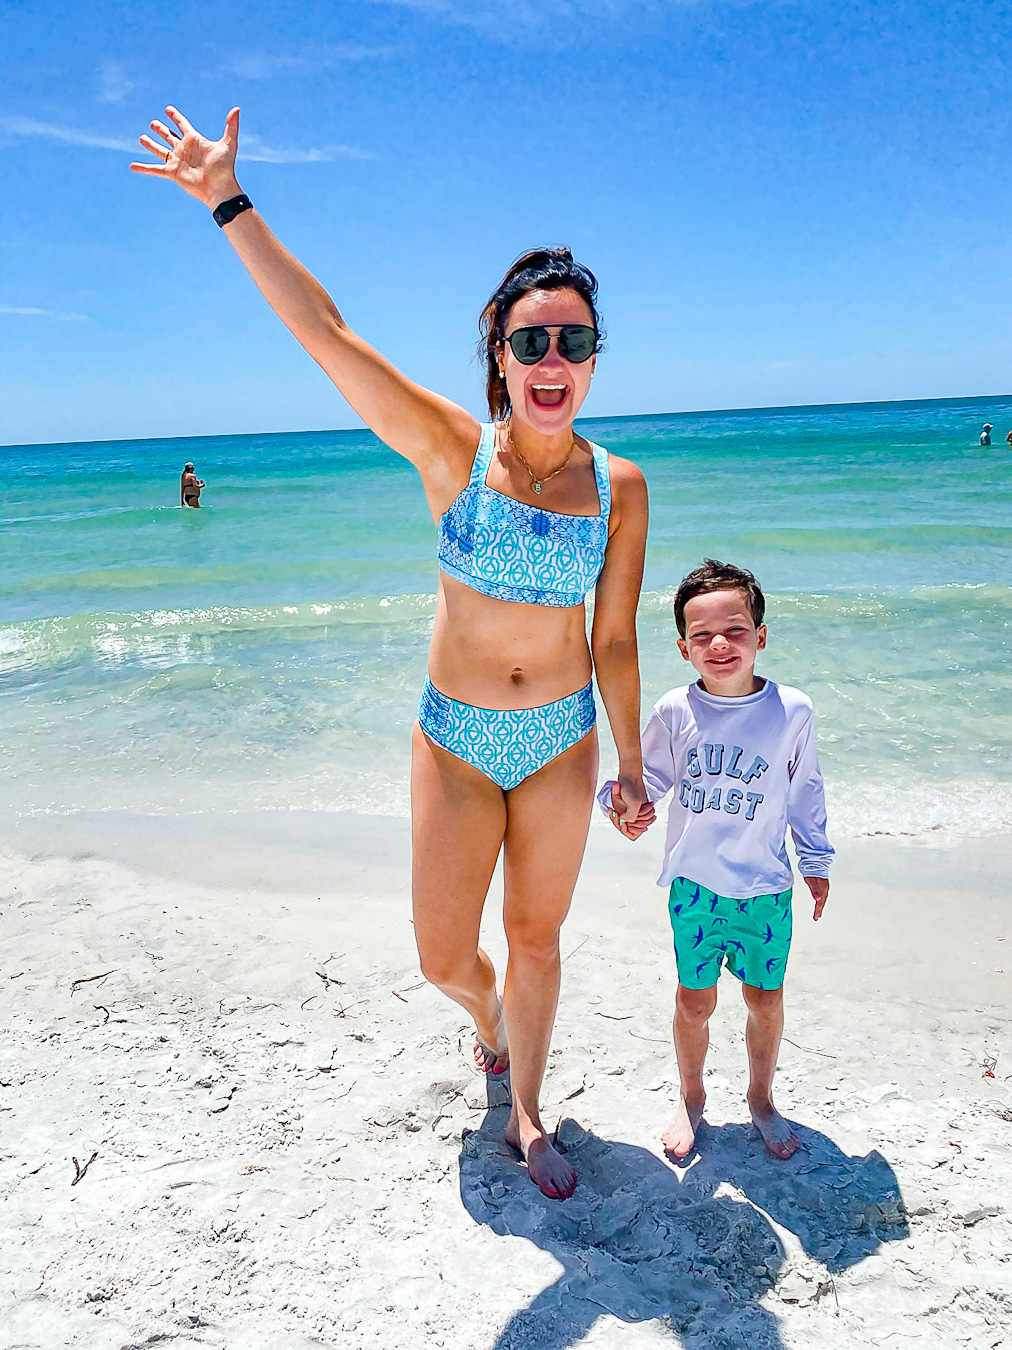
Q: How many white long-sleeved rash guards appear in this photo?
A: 1